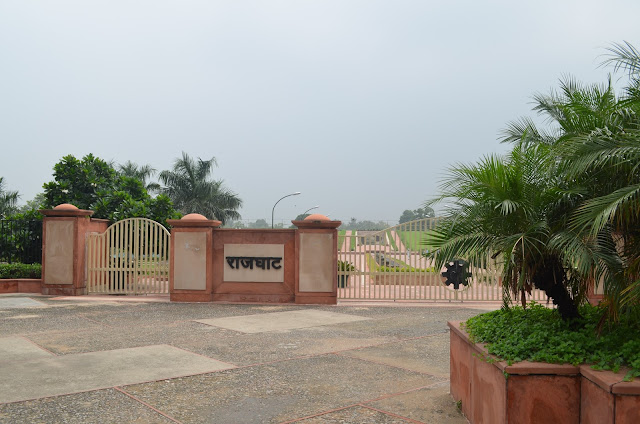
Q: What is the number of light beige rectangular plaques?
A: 4